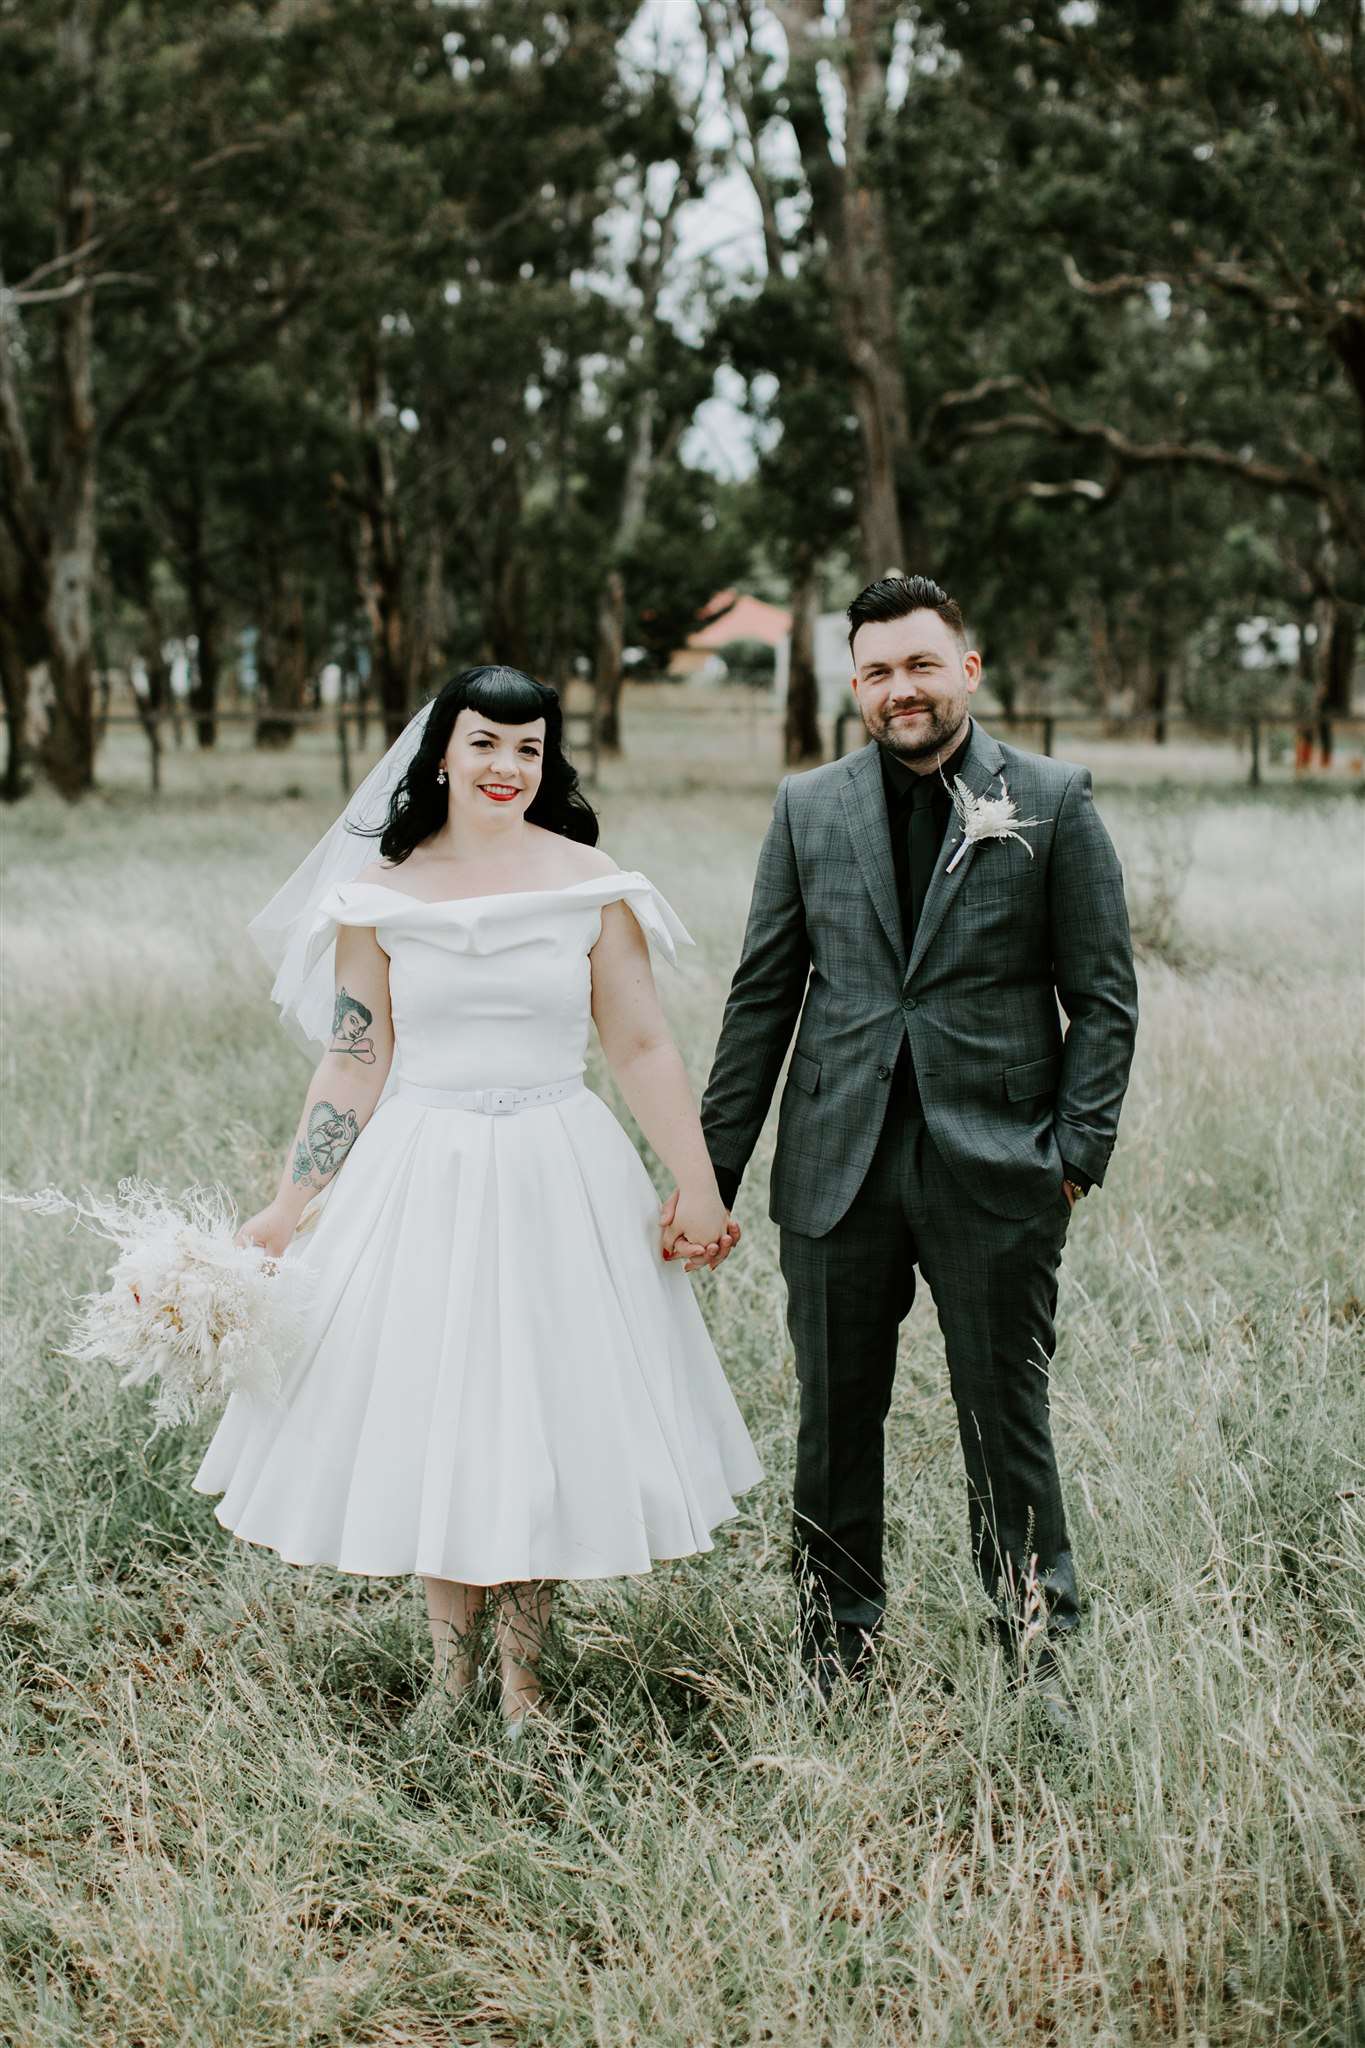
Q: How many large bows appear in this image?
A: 2